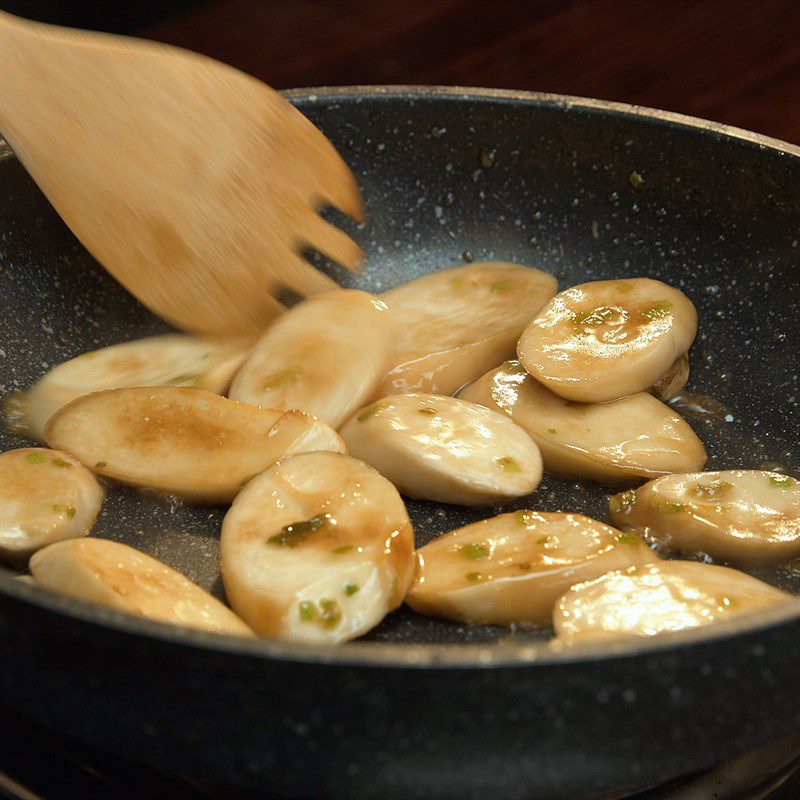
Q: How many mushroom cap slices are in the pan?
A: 13